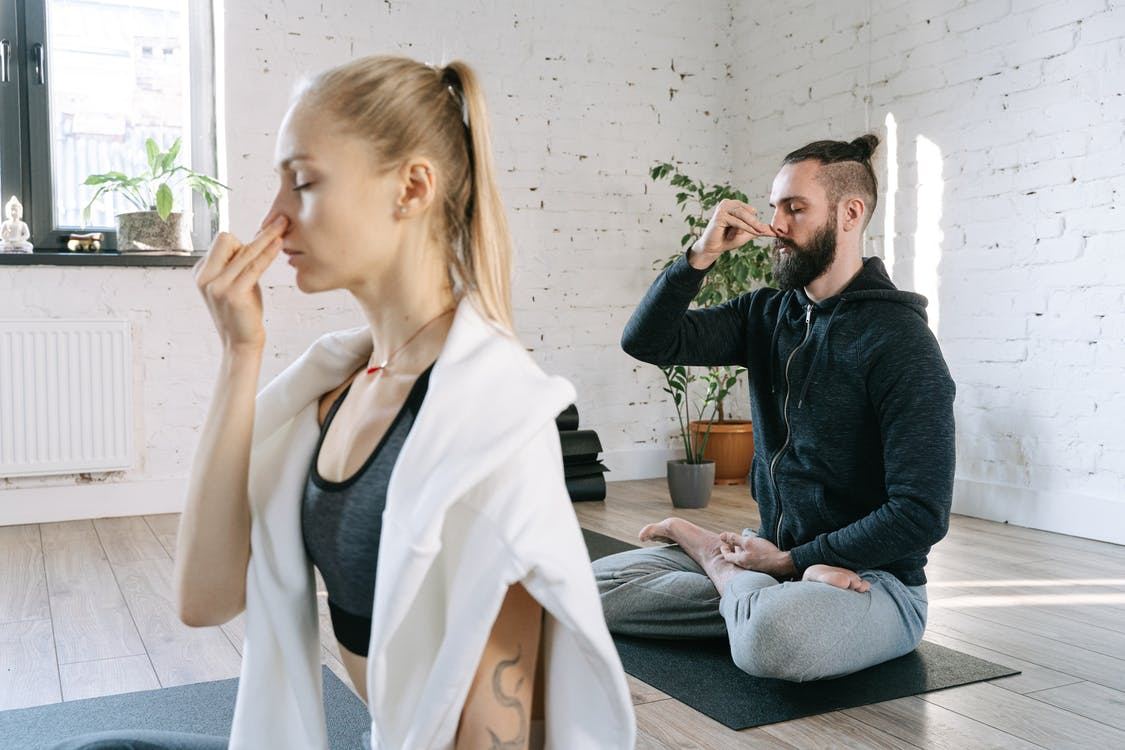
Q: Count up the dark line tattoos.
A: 1